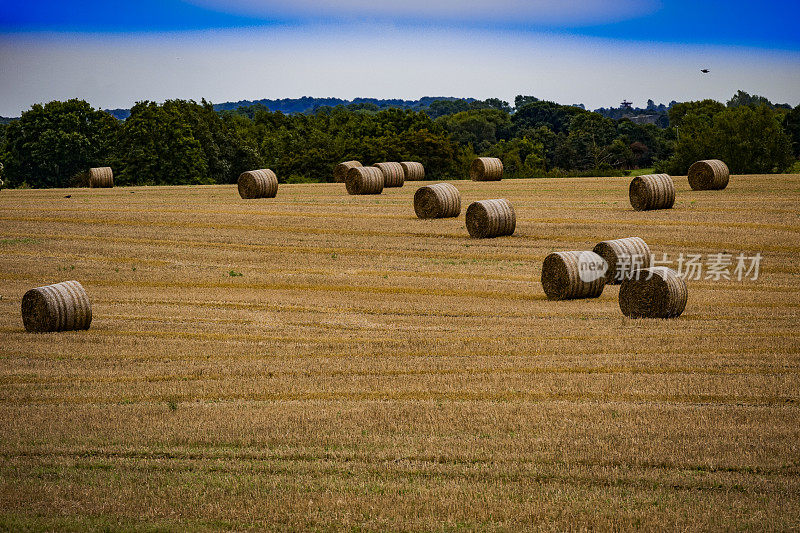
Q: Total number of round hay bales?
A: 15